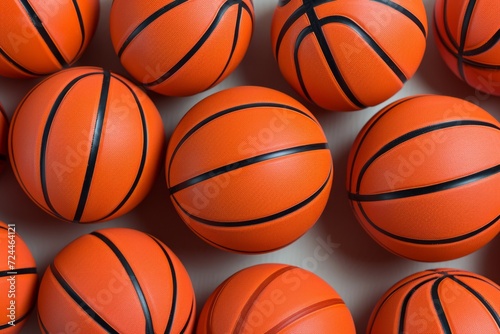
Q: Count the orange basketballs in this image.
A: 12